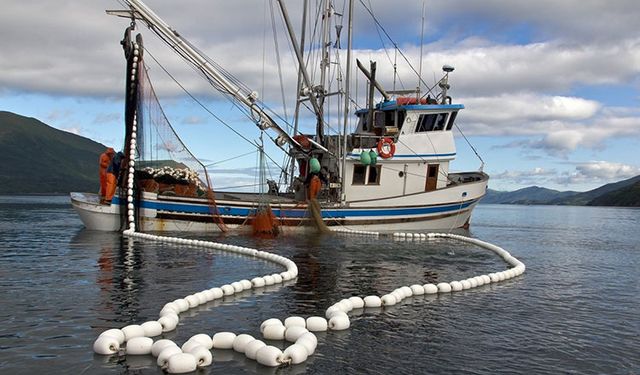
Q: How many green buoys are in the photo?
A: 3